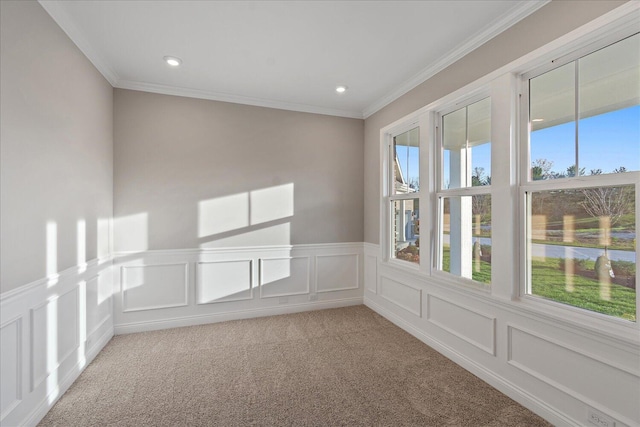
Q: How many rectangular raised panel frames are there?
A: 11